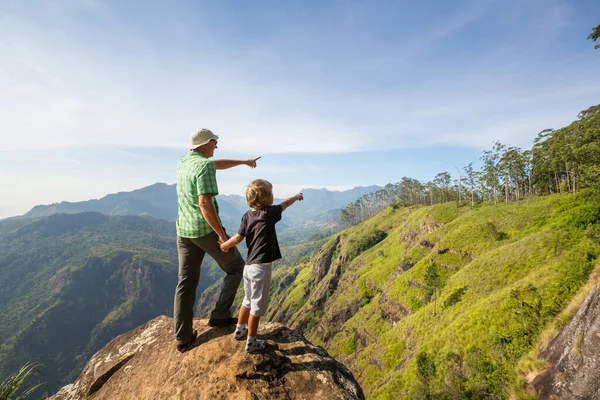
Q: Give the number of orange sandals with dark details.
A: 0